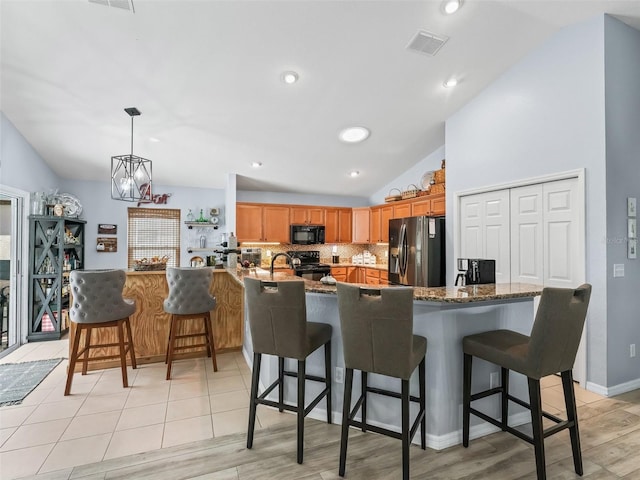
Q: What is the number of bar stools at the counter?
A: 5